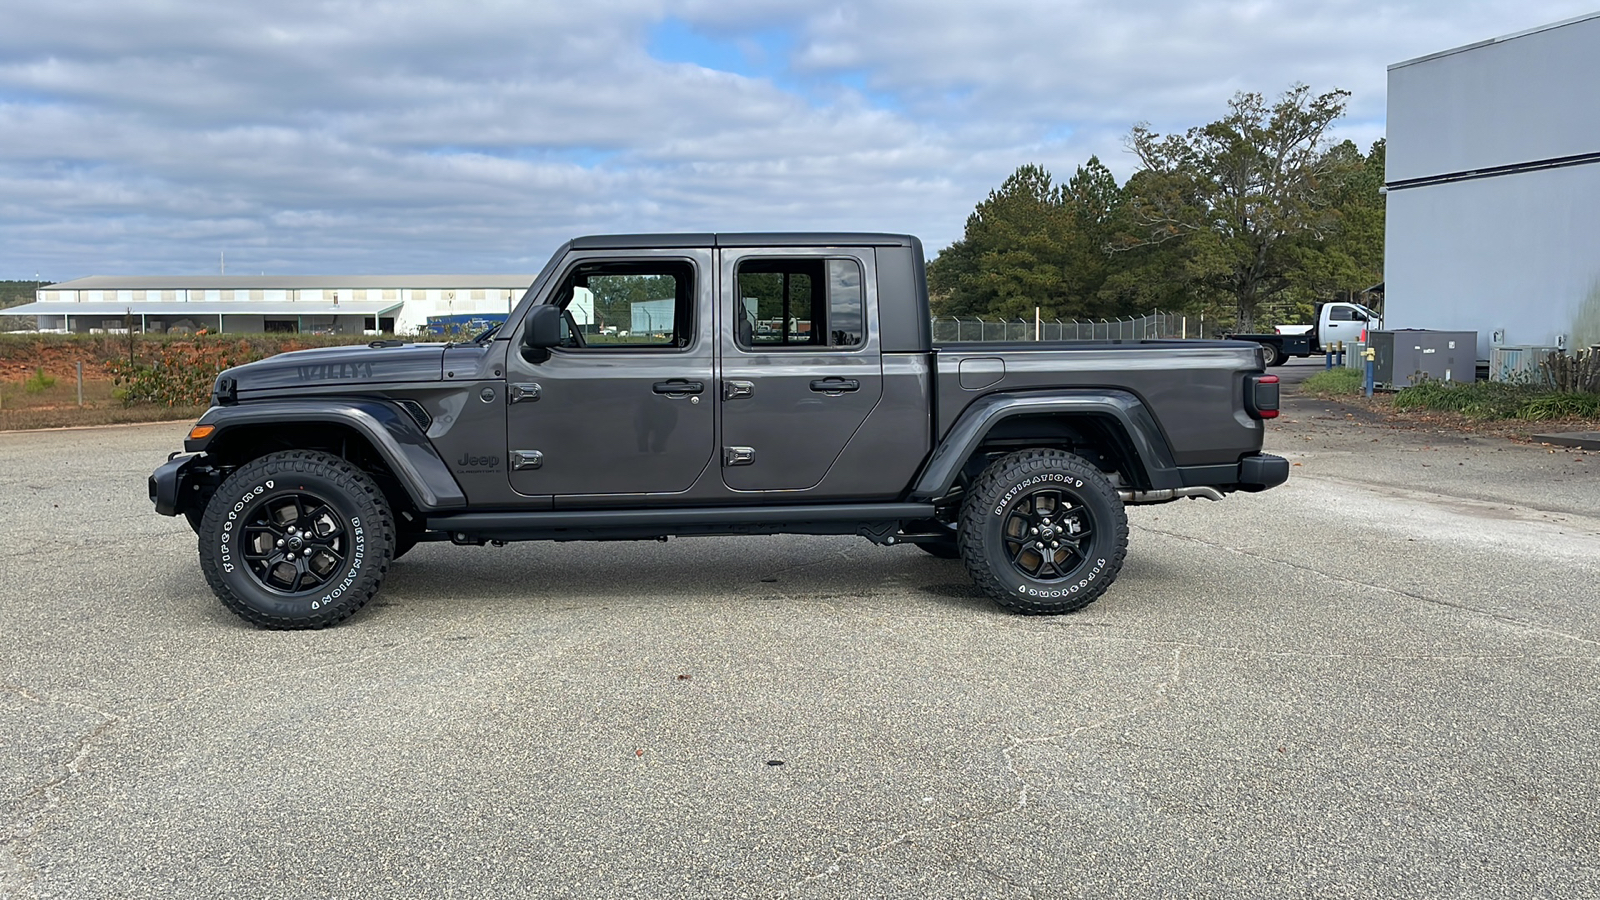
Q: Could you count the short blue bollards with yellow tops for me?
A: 3